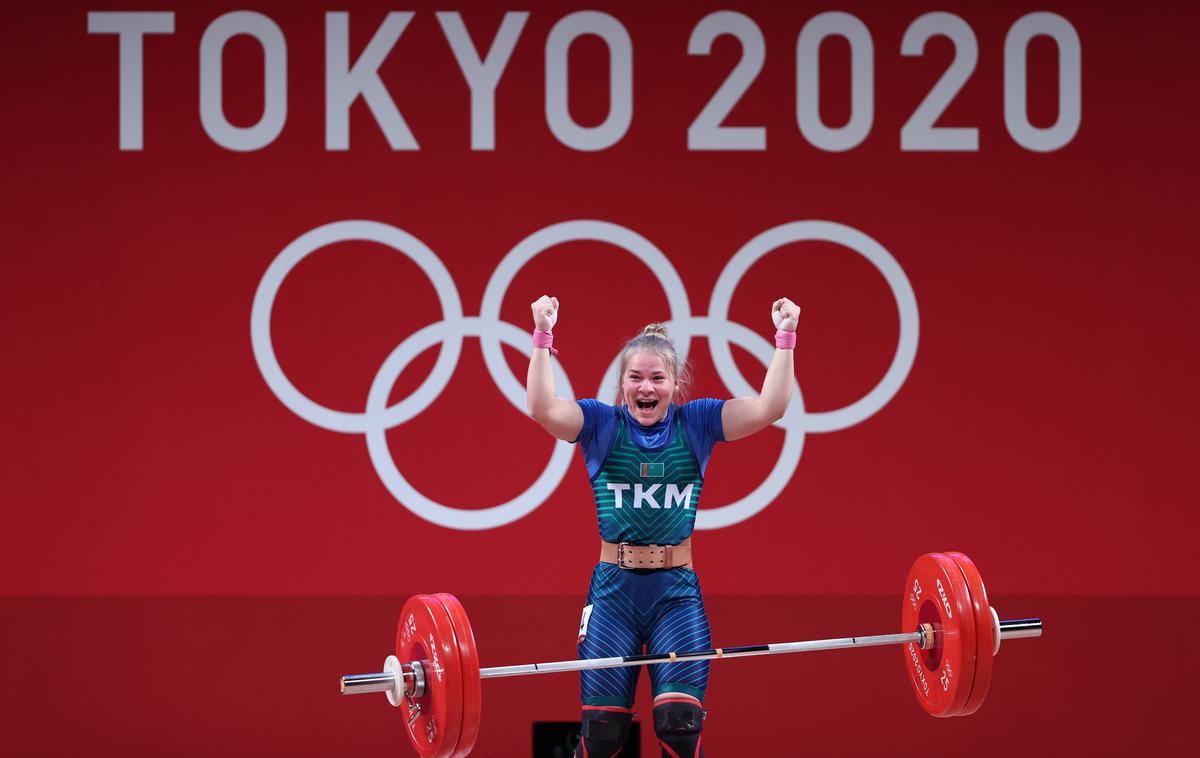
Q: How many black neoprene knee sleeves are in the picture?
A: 2